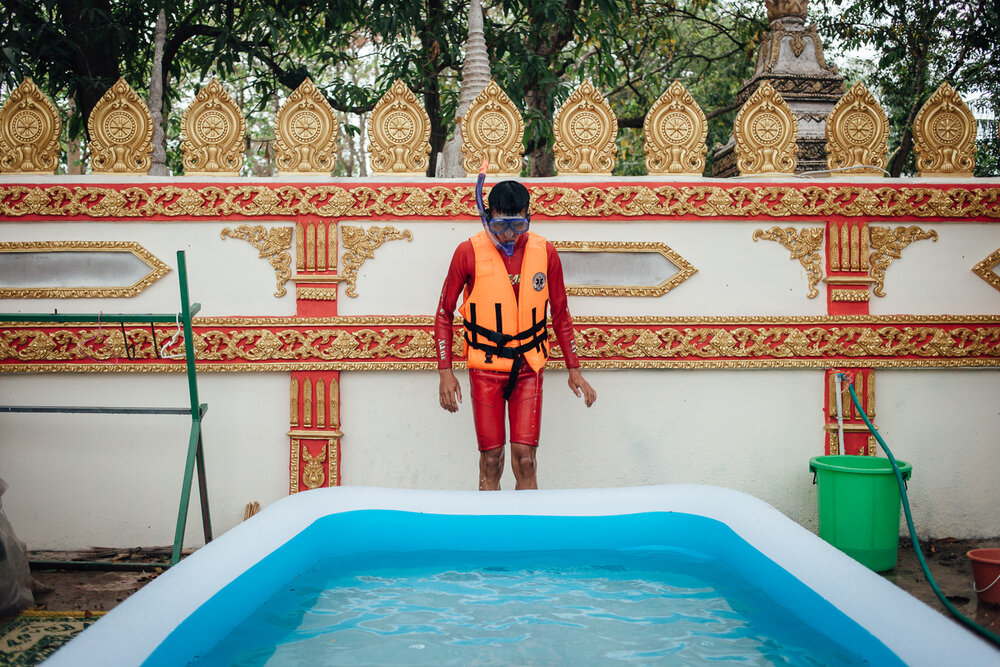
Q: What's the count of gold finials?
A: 11